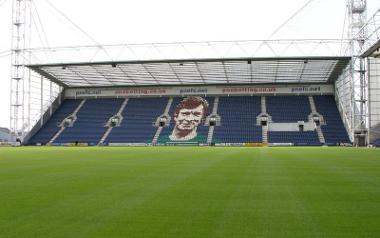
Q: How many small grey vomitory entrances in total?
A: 6